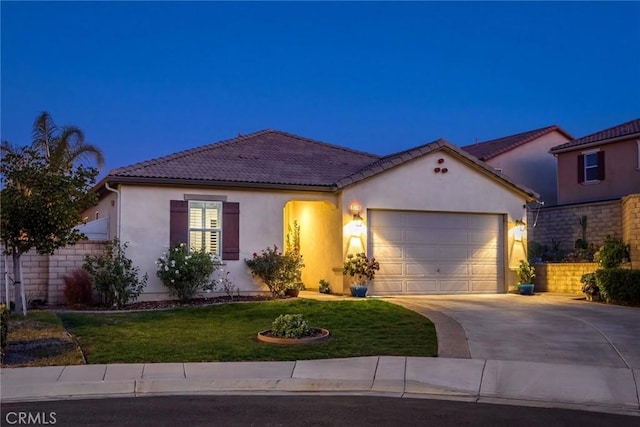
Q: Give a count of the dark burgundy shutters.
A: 4